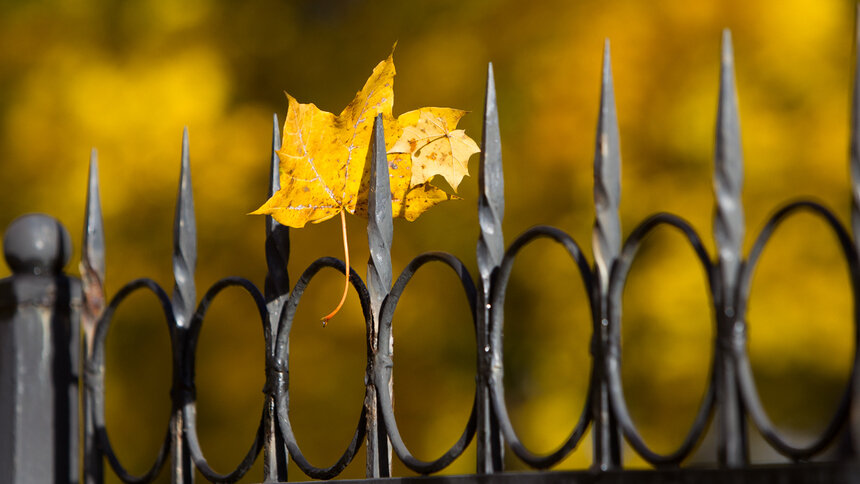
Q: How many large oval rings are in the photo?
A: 7